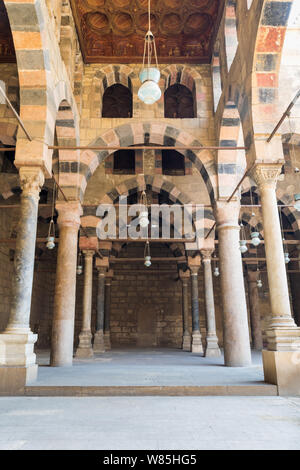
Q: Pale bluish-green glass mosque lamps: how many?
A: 11